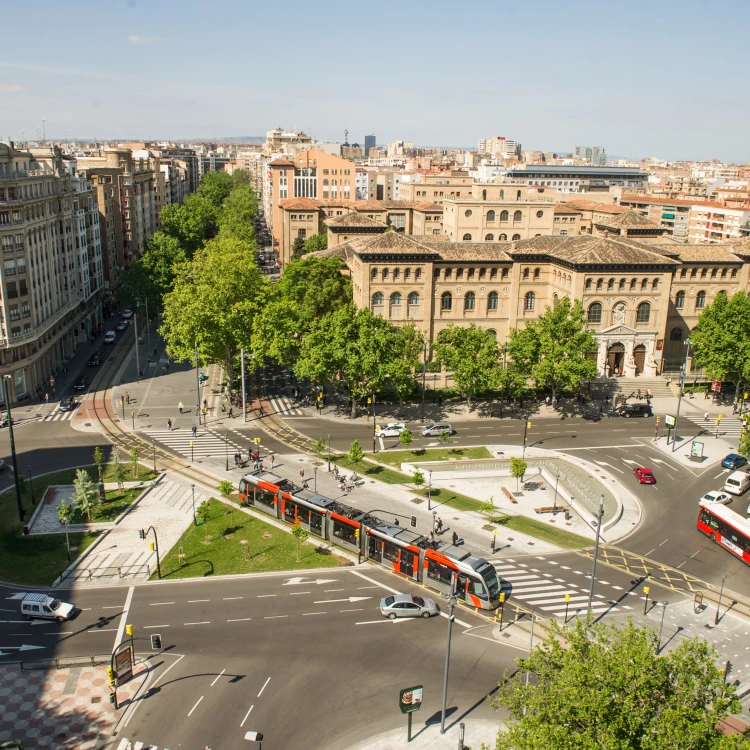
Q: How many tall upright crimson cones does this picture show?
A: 0